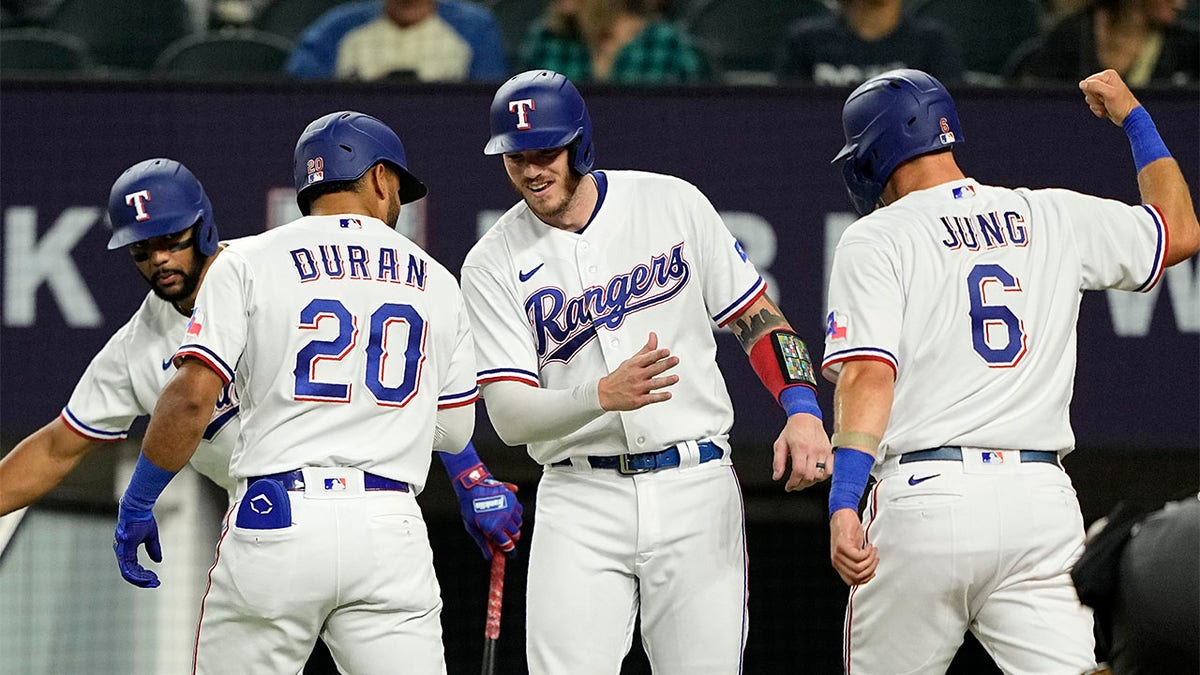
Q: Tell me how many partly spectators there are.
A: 4